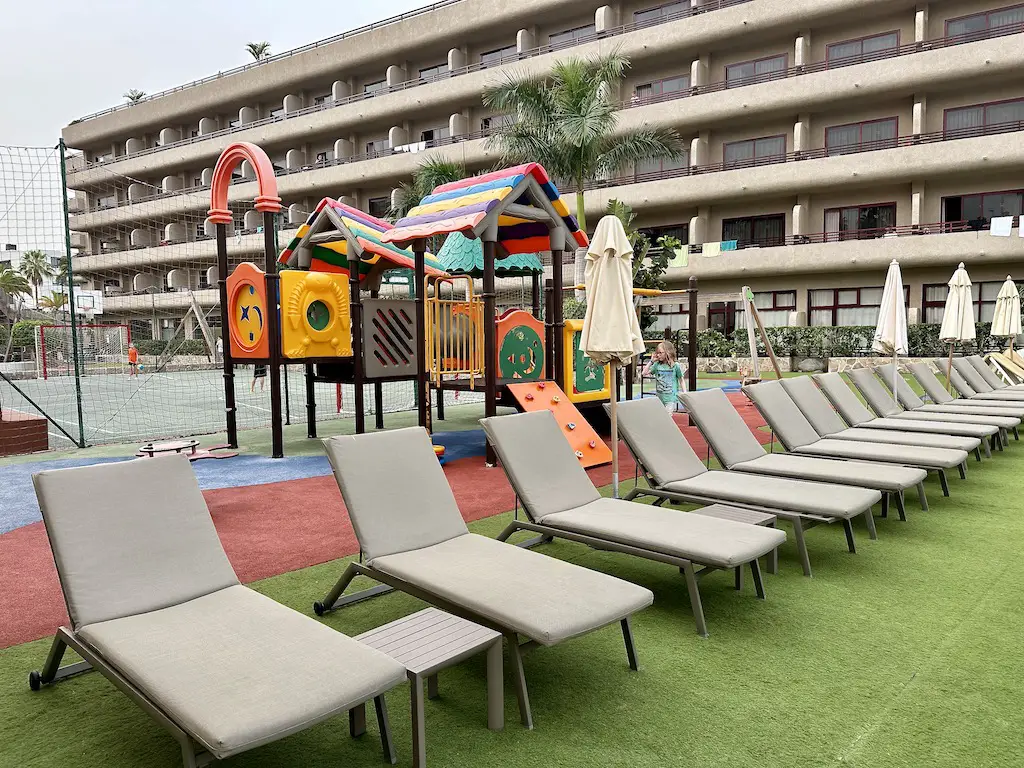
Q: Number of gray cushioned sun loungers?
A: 14